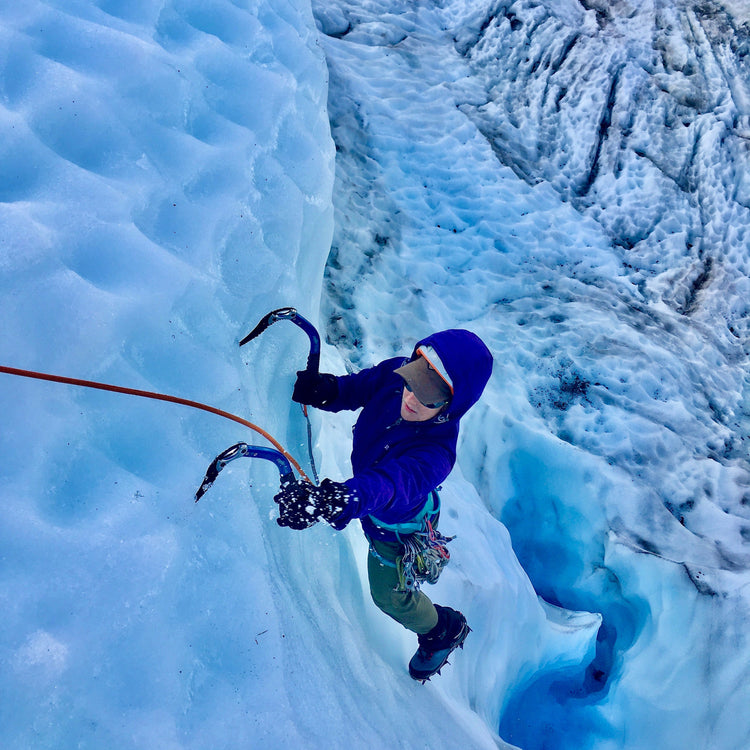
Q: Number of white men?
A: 1